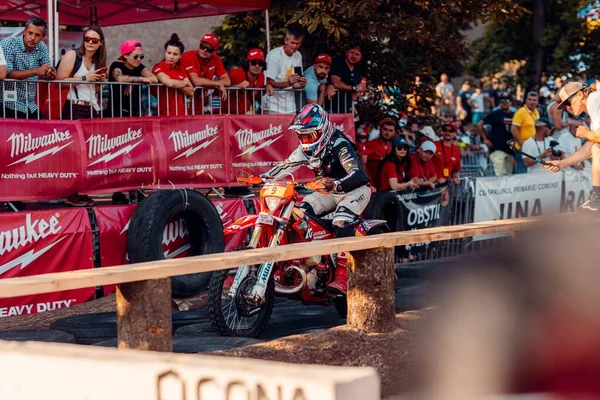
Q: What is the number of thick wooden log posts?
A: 2